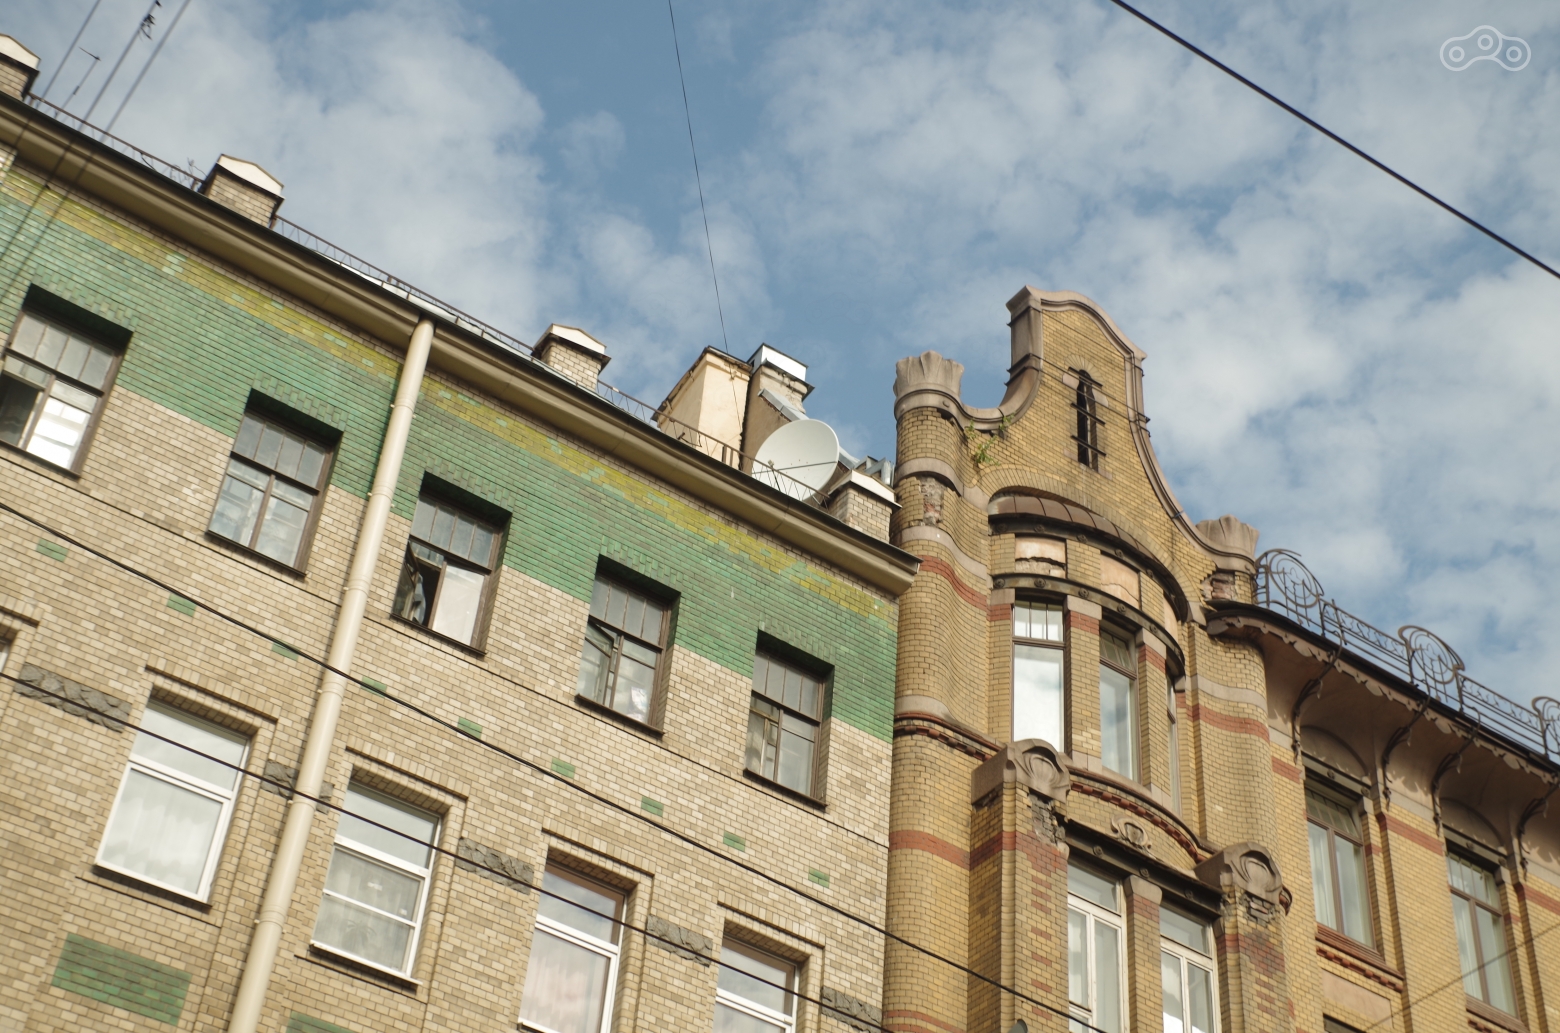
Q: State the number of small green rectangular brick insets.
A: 9